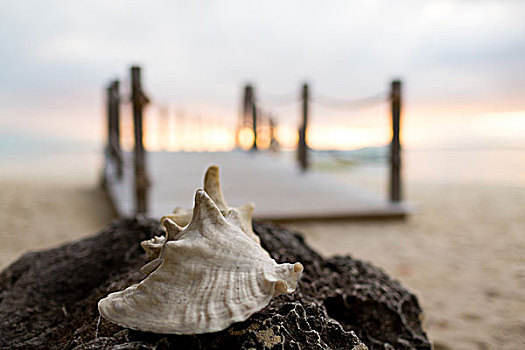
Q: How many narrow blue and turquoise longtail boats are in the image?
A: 0